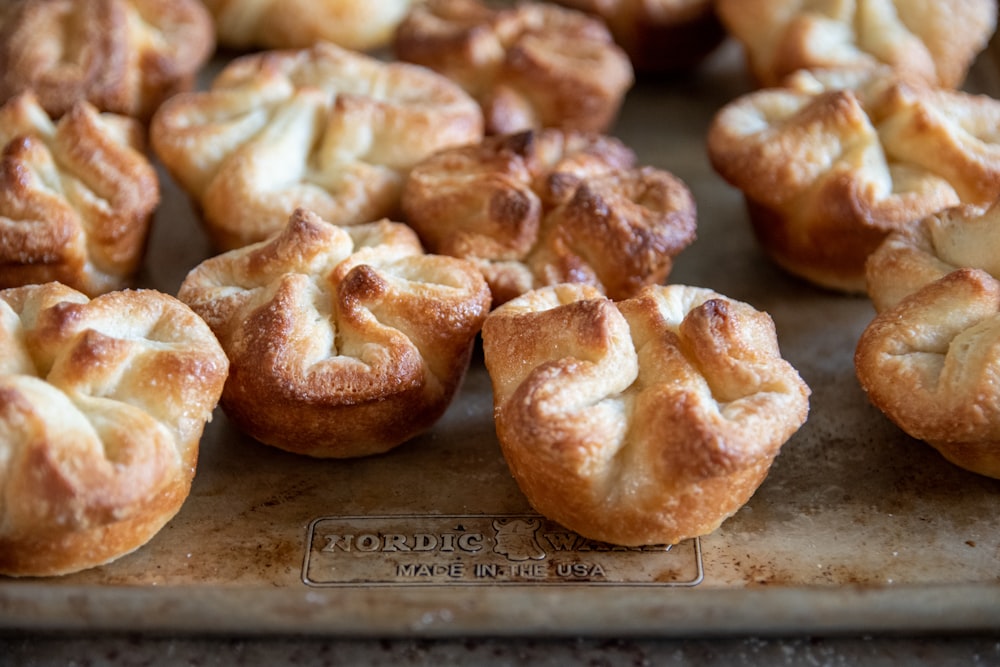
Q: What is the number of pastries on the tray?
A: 13